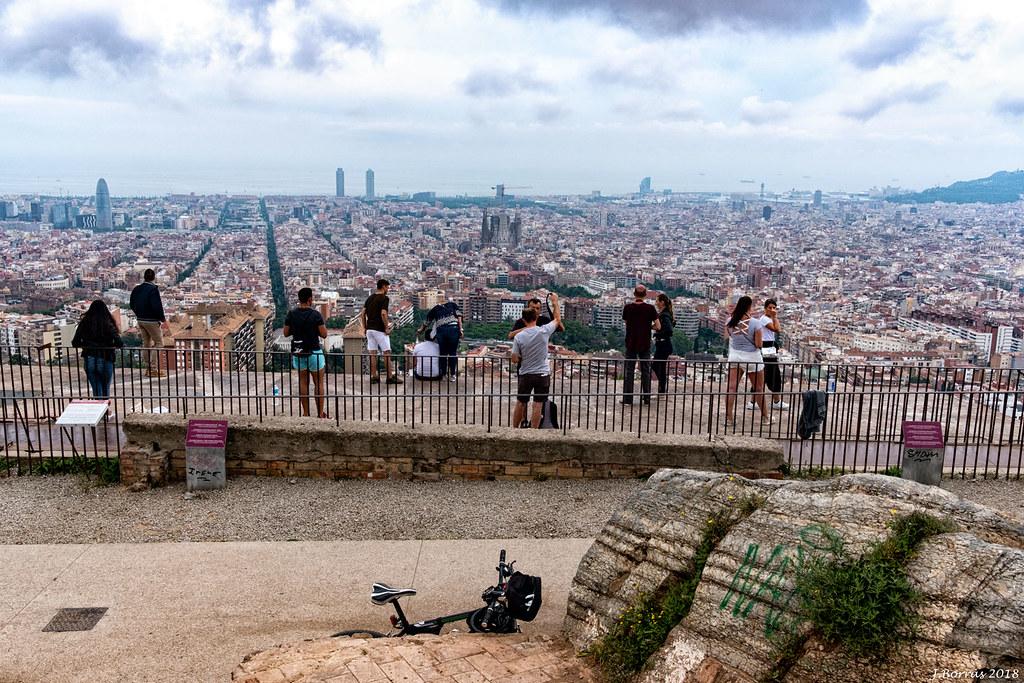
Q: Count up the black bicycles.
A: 1